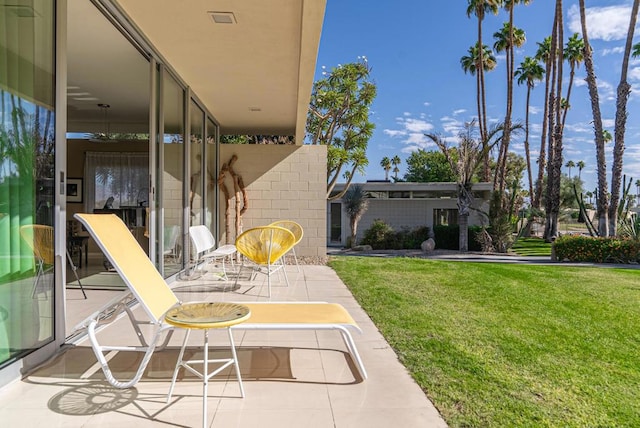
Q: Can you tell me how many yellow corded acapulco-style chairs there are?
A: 2